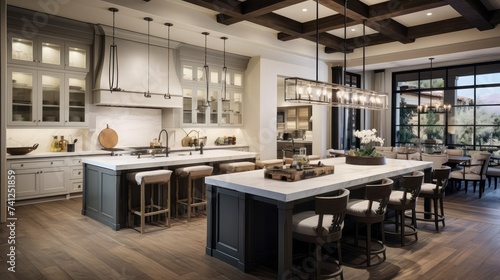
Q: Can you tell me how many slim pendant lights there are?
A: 5